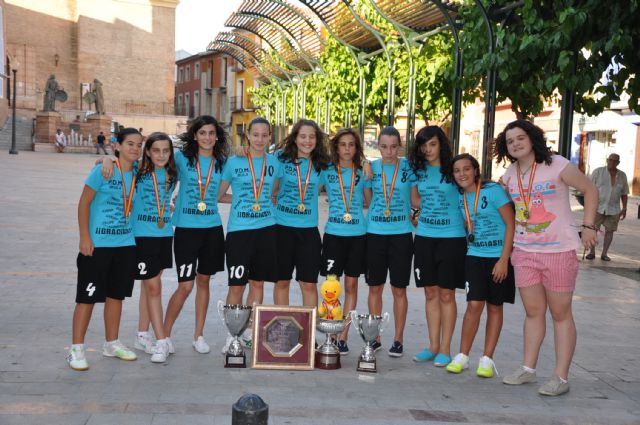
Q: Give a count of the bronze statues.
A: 2